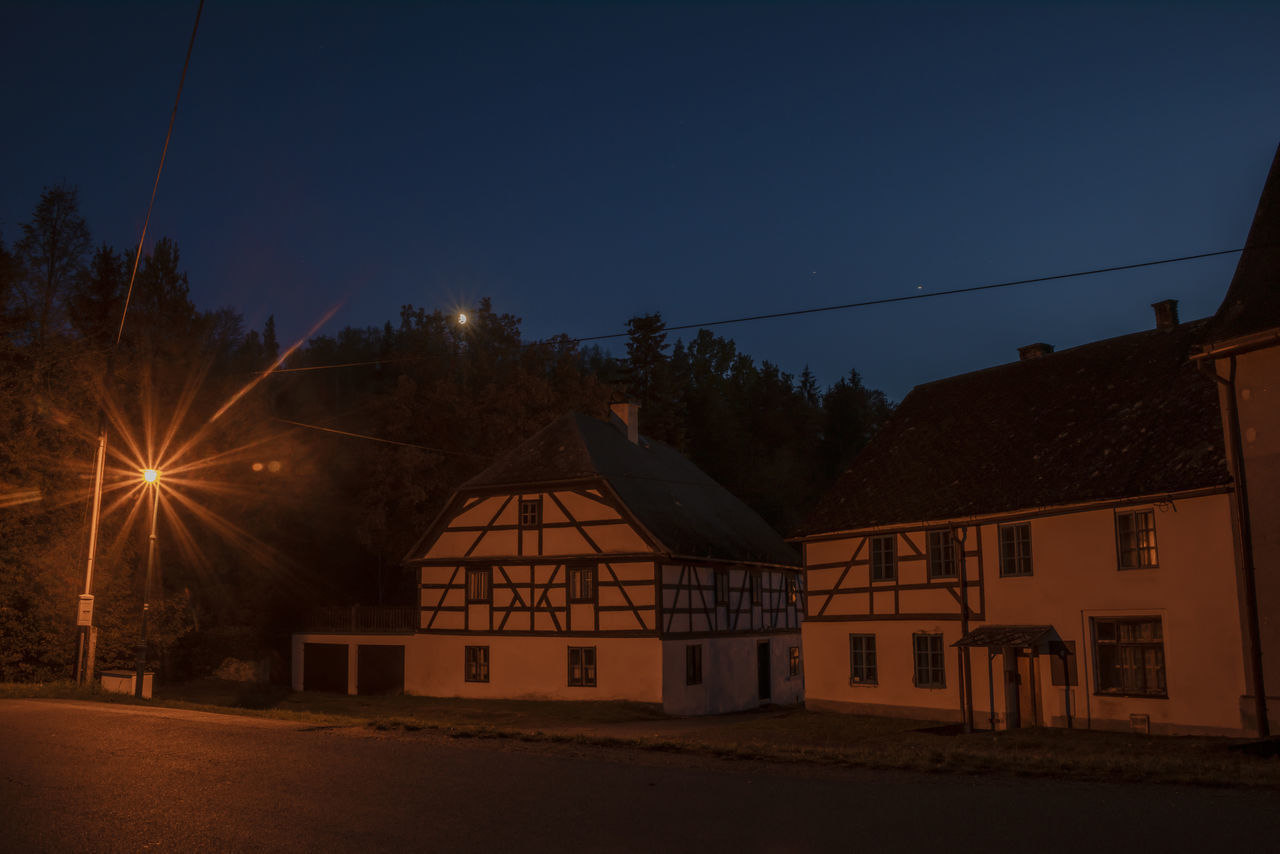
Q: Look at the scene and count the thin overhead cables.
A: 3